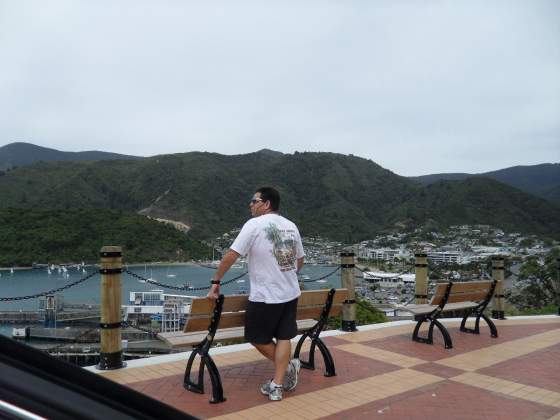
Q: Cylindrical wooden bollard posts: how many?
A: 4